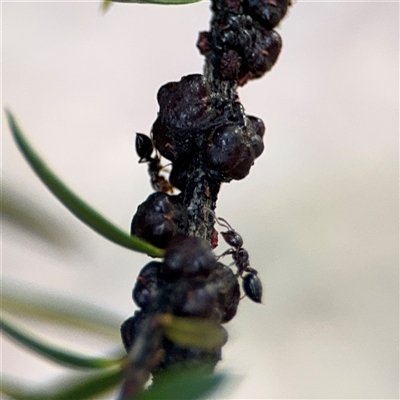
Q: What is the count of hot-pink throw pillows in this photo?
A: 0